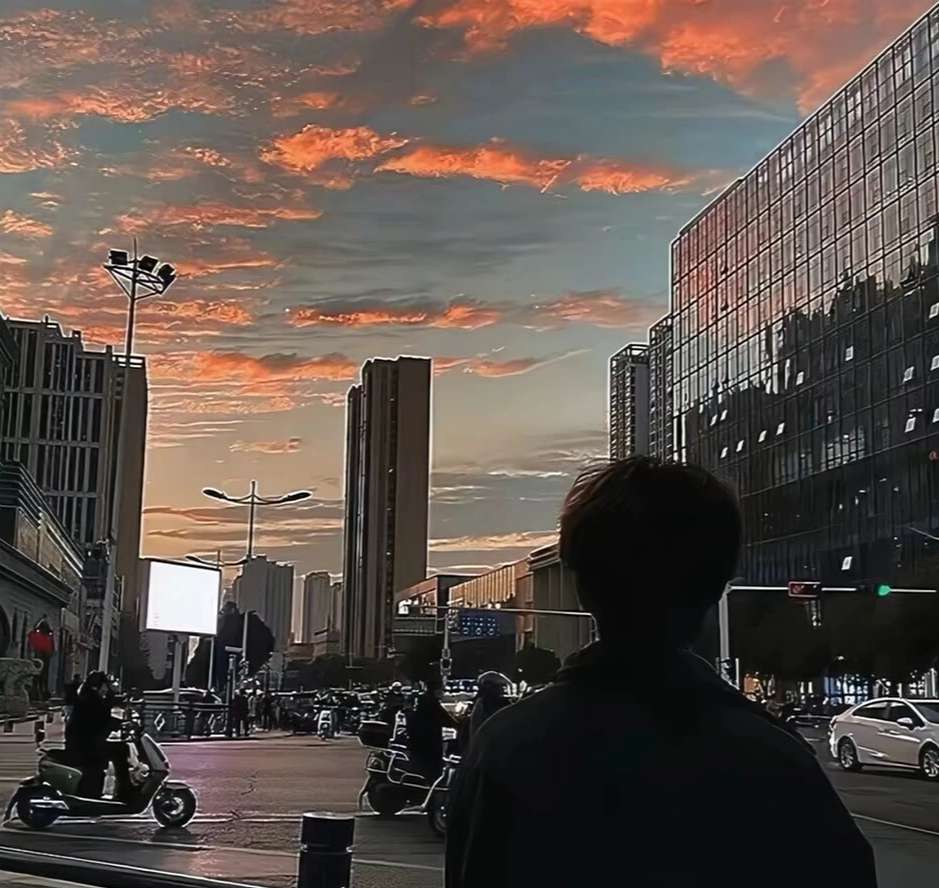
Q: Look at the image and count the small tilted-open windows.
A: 14